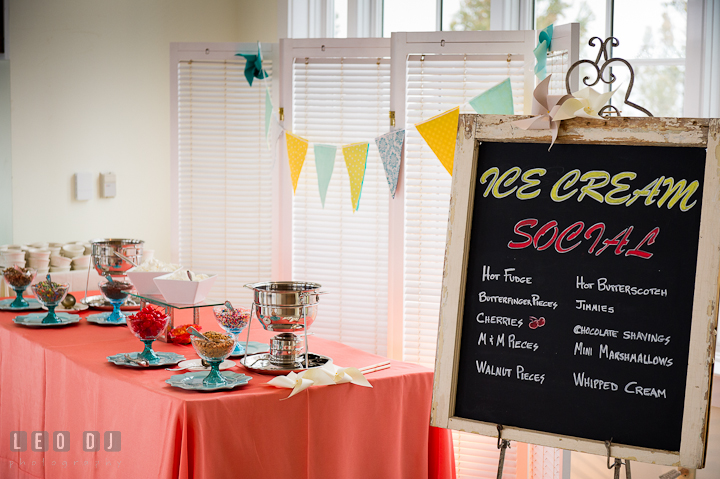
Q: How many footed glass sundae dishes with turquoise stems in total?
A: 6